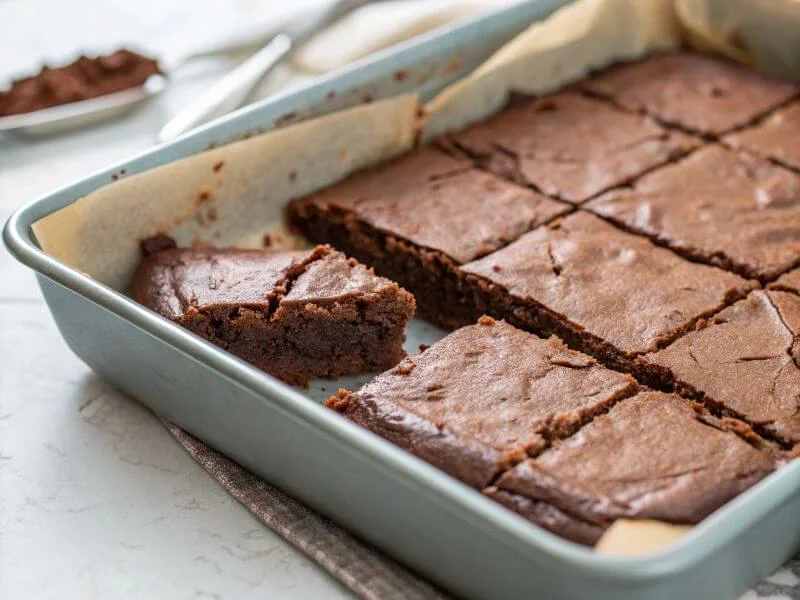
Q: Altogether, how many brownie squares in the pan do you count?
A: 11